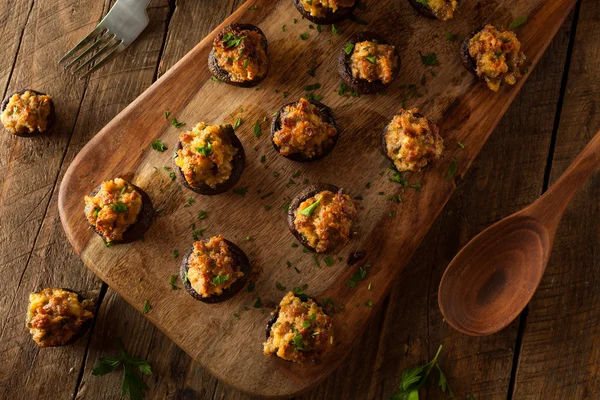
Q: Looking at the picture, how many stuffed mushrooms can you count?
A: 14